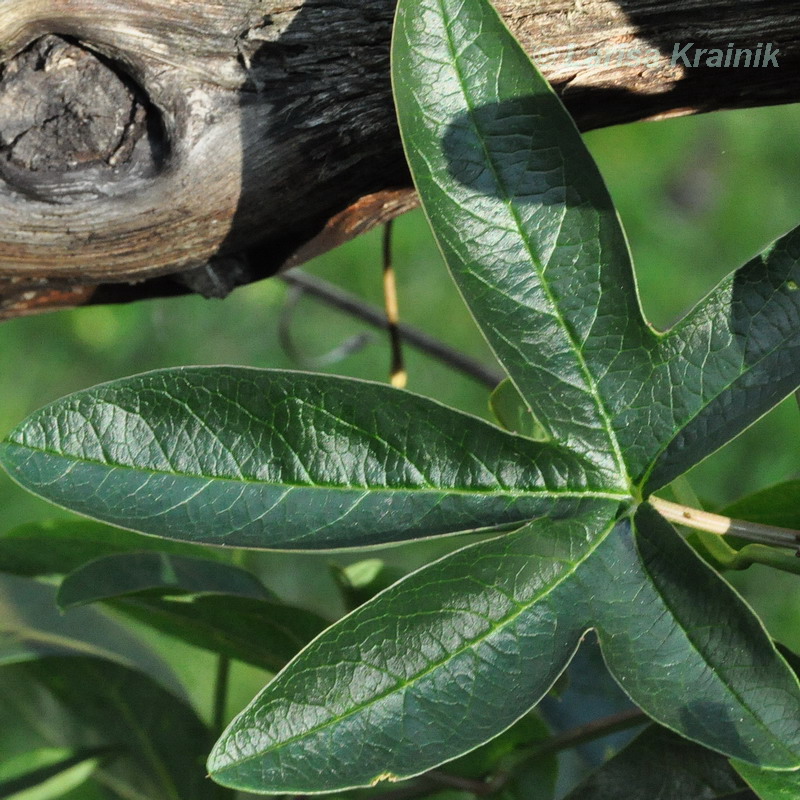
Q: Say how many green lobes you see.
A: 5